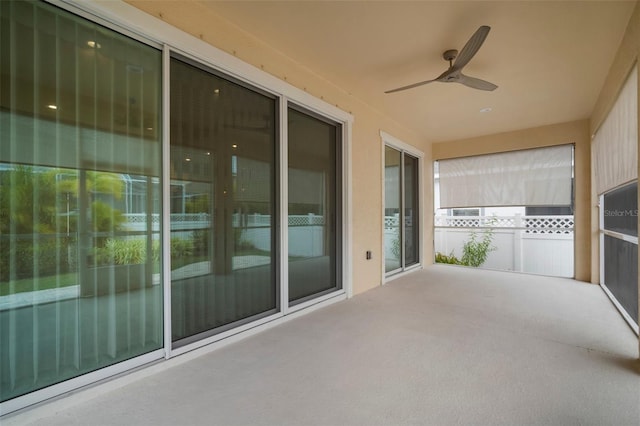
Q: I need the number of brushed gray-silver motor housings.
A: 1